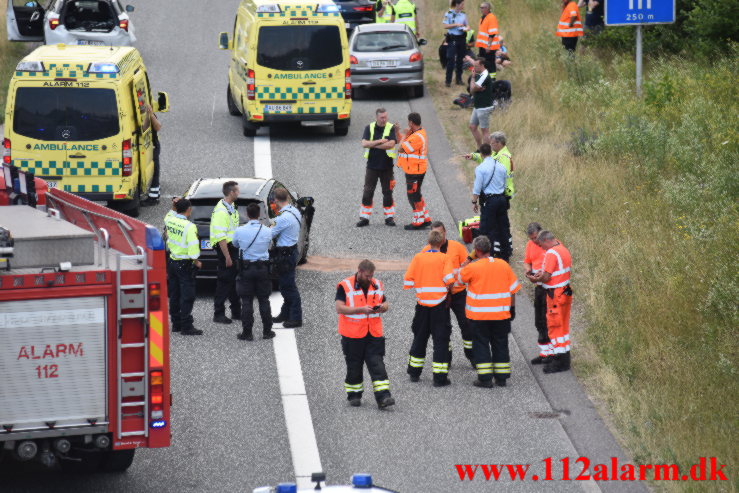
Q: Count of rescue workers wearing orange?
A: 9